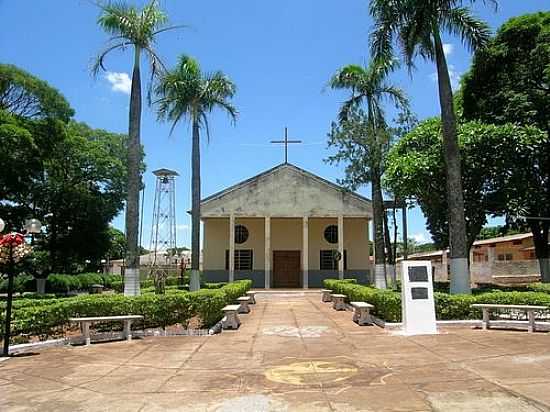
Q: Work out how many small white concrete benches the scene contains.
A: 8